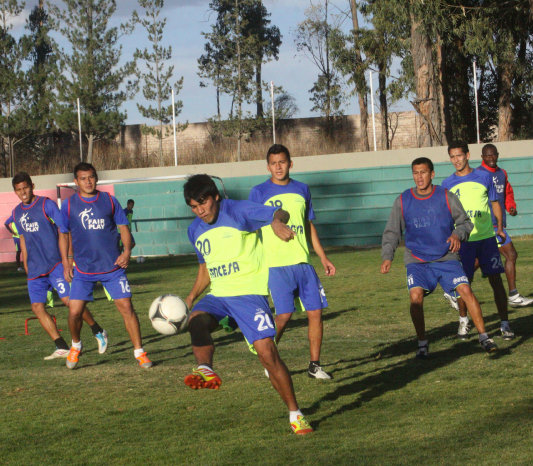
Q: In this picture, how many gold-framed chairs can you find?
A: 0